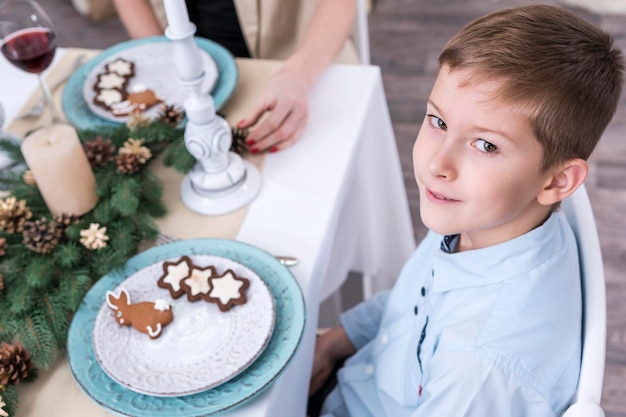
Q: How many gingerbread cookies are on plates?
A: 8